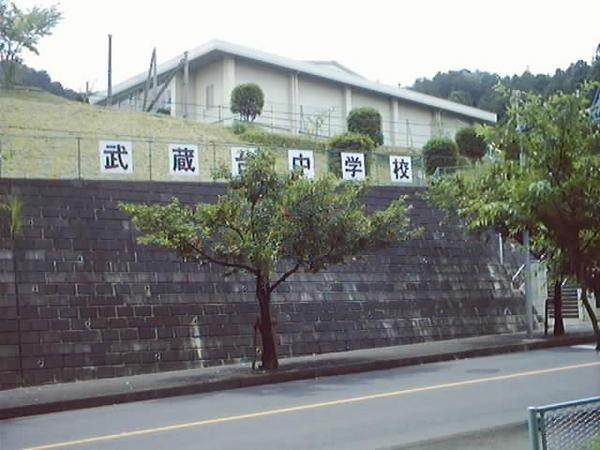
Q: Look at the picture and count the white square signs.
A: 6